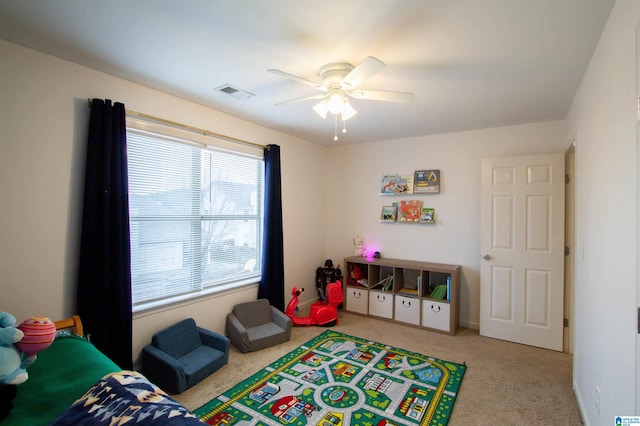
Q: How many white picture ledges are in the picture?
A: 2